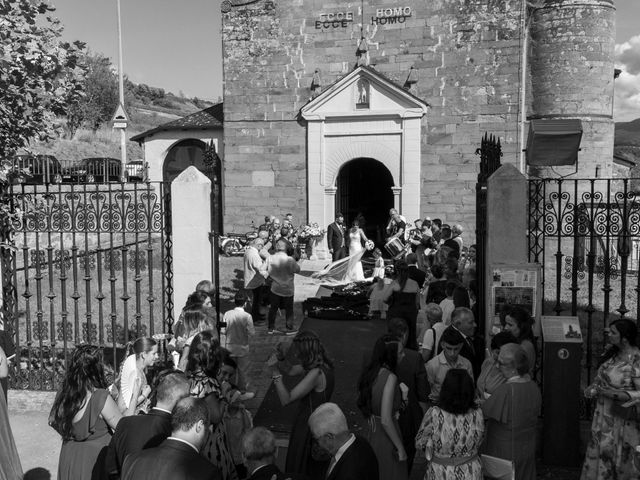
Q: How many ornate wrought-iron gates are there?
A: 2